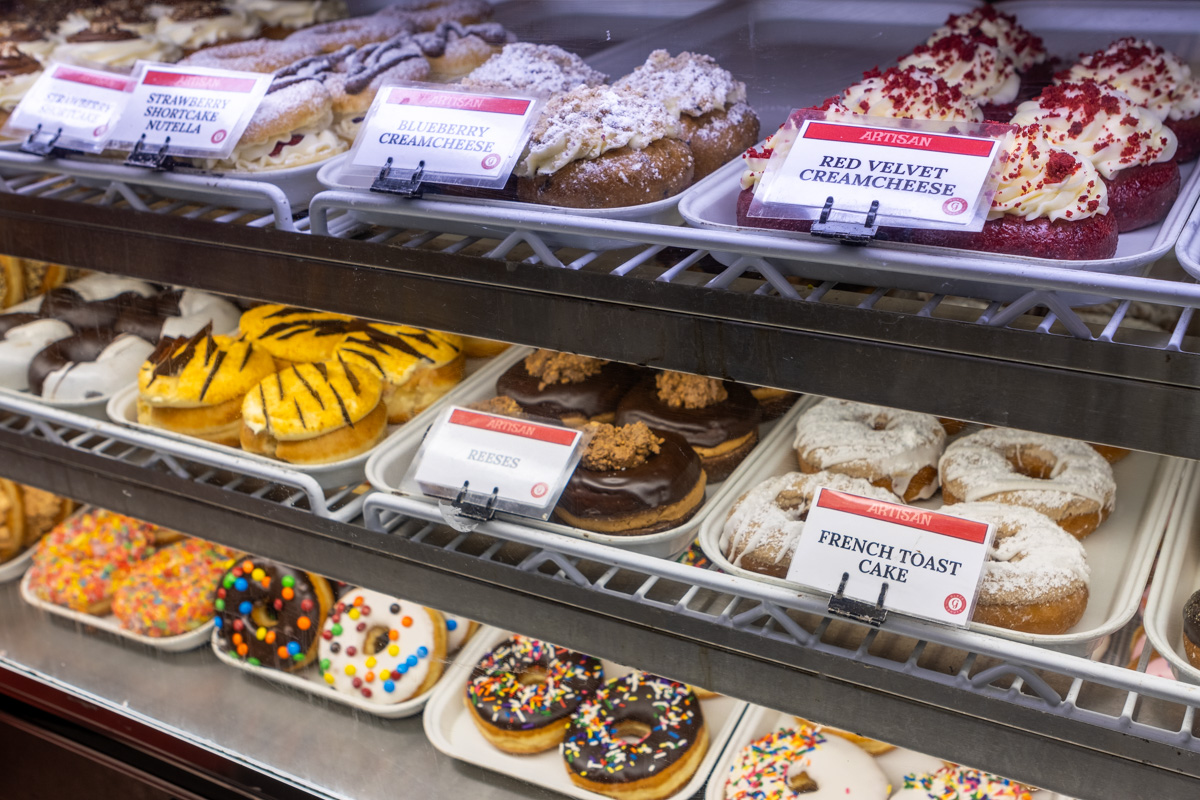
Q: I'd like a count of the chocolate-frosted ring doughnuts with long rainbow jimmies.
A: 2